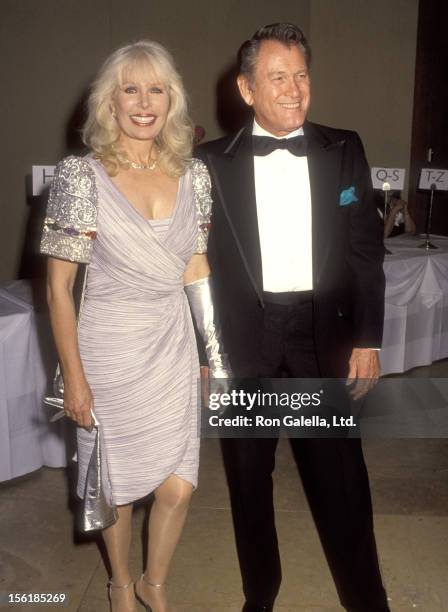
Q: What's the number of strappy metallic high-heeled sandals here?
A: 2